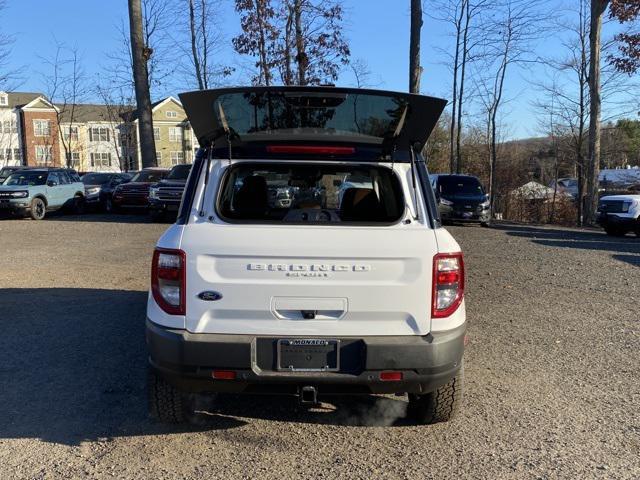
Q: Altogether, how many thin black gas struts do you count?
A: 2